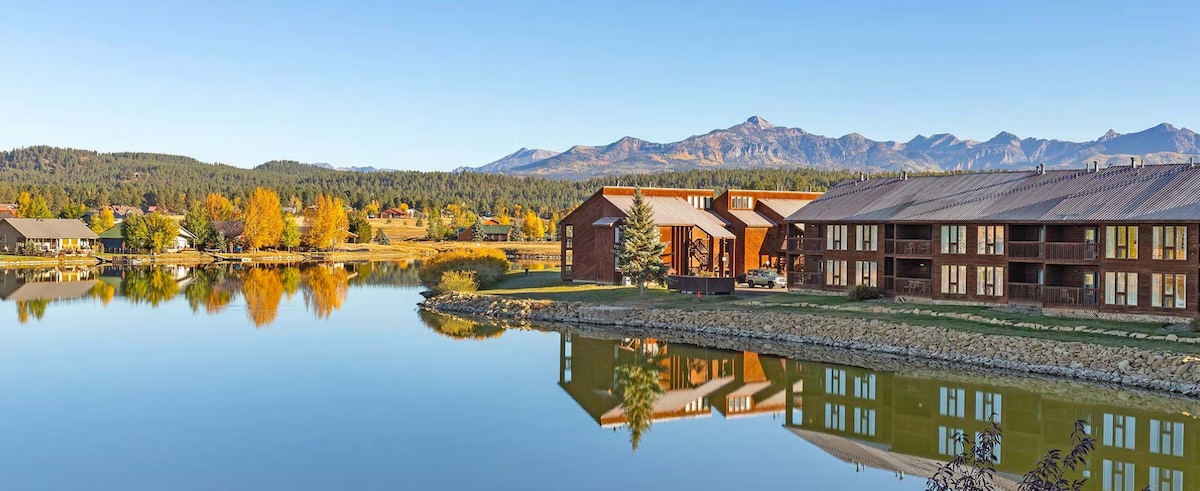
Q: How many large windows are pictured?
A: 12